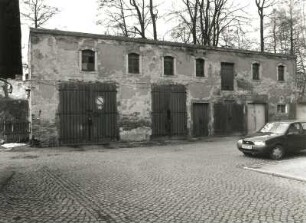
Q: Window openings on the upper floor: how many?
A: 6